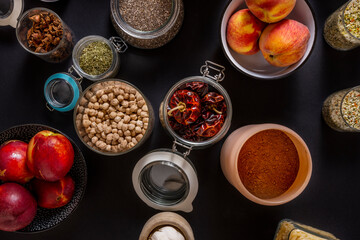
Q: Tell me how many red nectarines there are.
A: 4